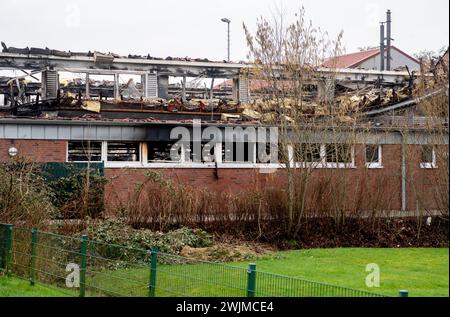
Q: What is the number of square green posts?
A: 6